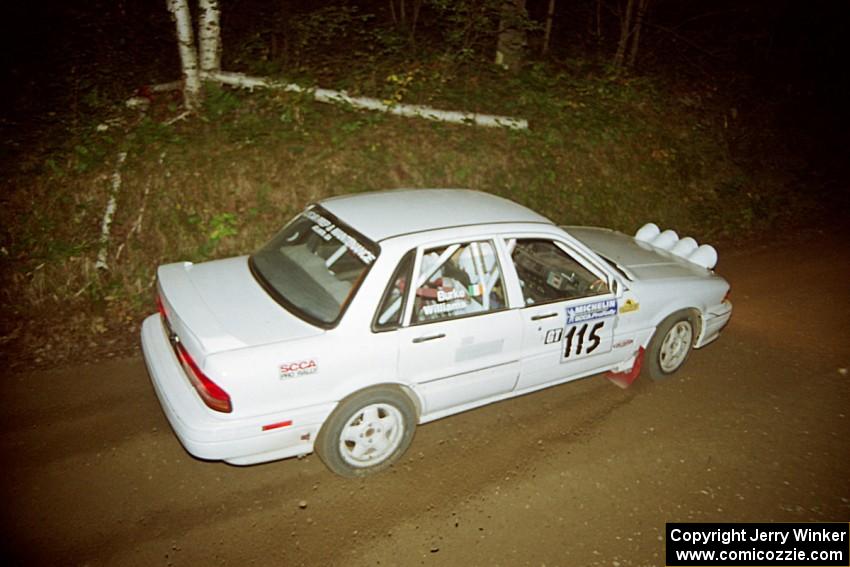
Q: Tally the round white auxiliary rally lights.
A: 4